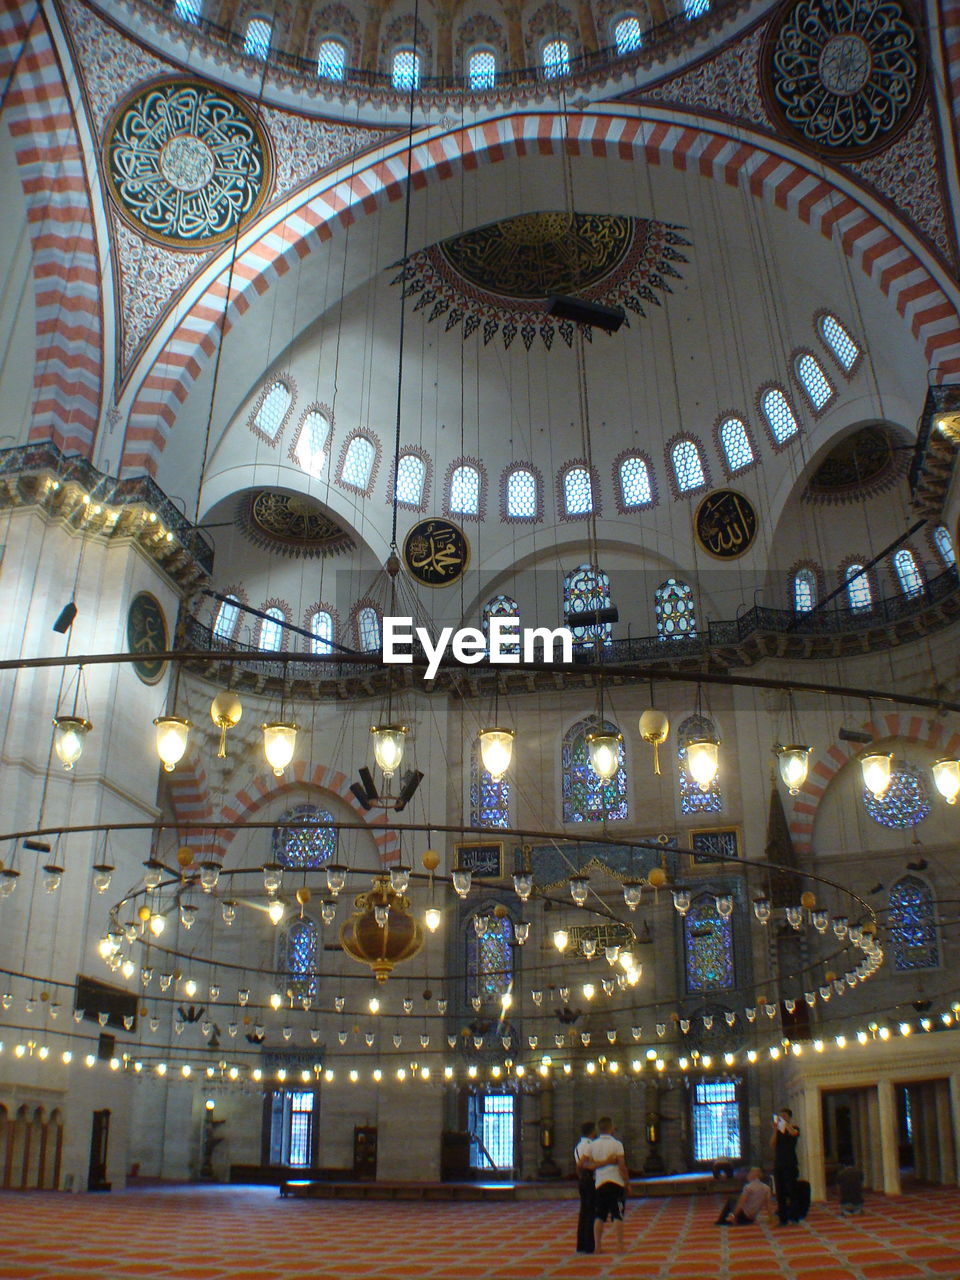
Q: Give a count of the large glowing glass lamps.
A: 10